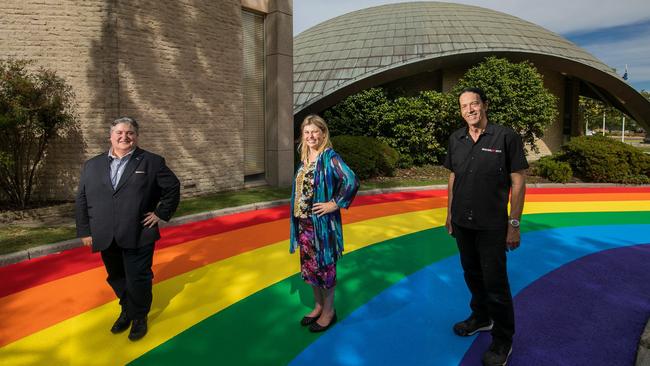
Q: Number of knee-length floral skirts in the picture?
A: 1